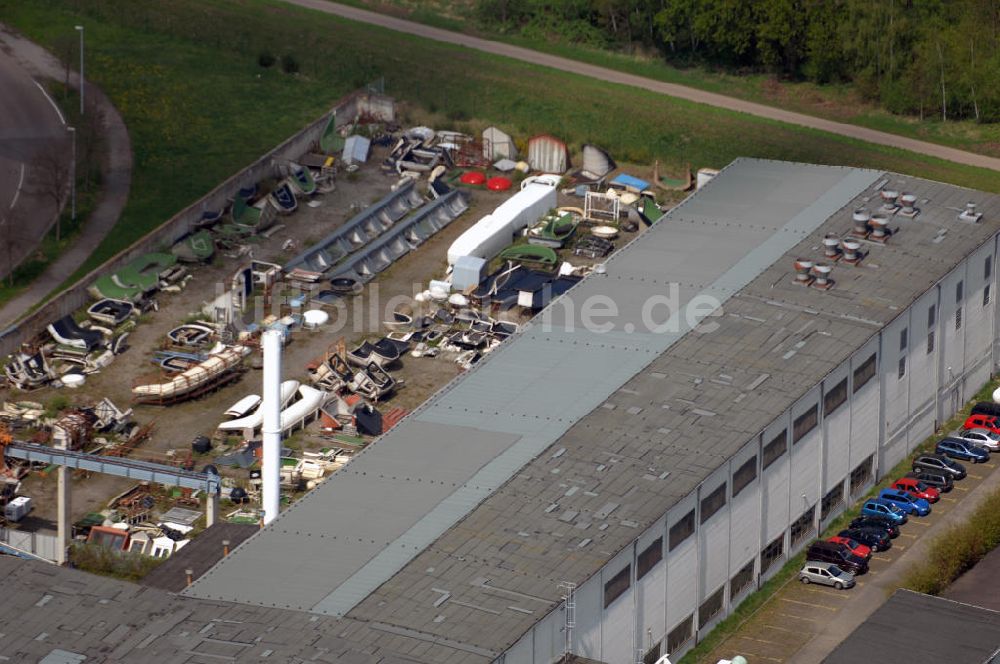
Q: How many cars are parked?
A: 14